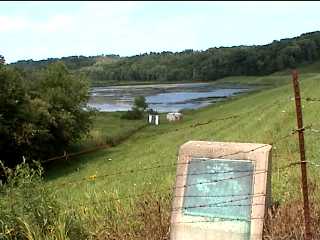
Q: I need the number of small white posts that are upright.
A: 2